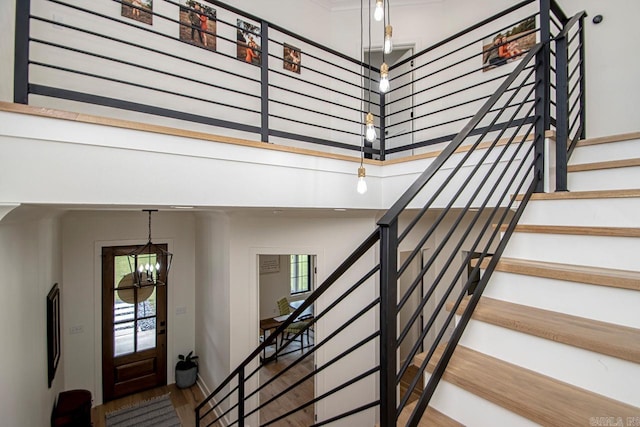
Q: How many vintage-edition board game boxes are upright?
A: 0